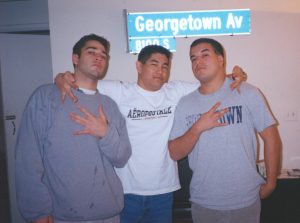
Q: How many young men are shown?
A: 3